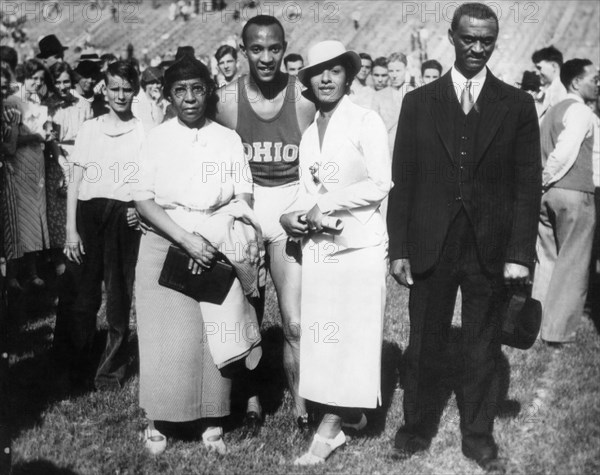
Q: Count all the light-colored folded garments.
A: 1